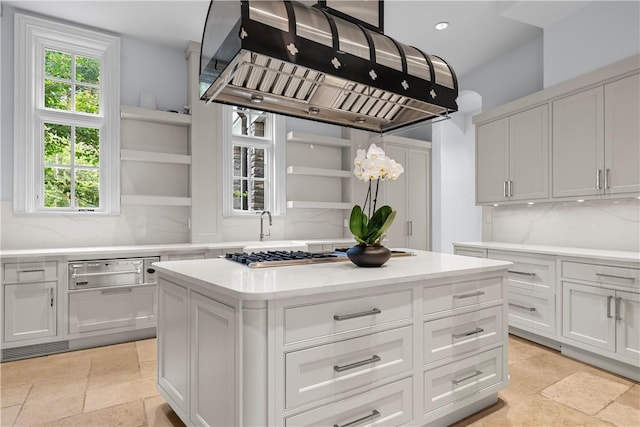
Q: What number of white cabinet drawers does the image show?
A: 11